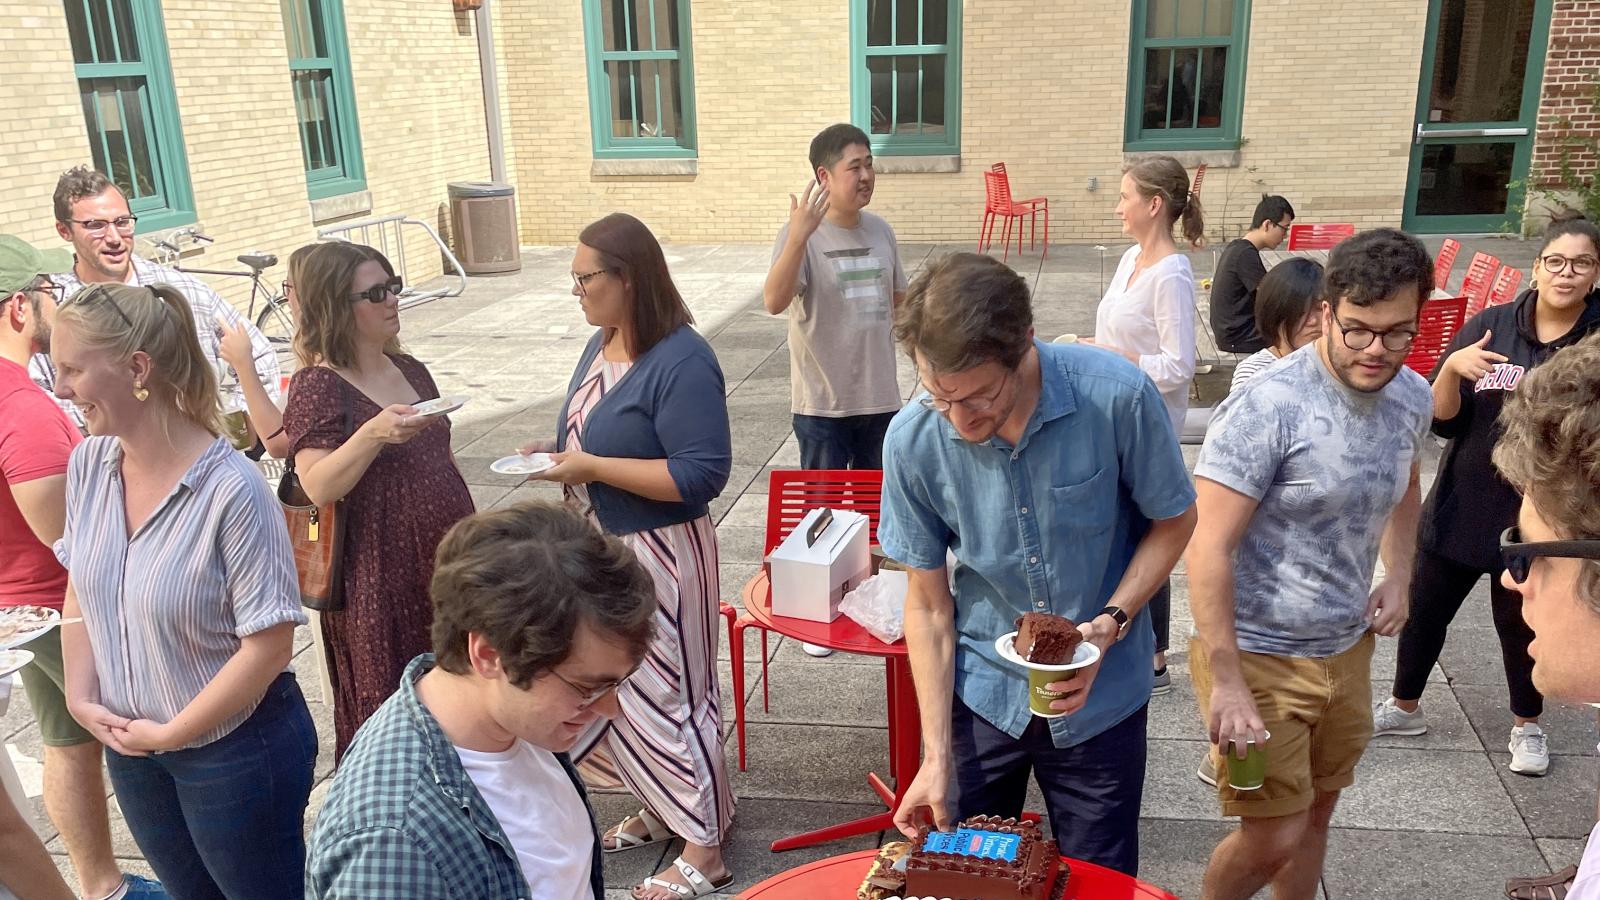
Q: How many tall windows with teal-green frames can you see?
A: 5